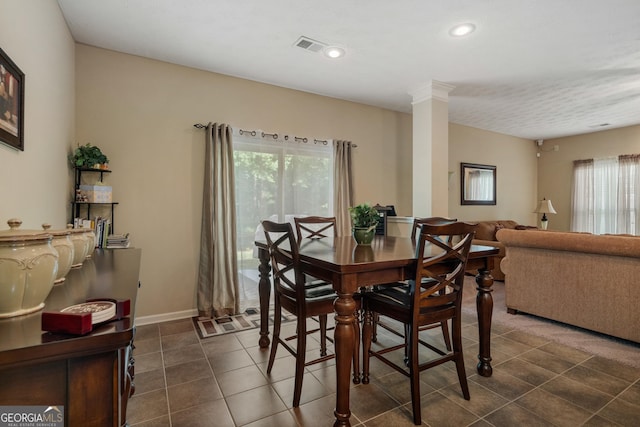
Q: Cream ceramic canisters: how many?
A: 4